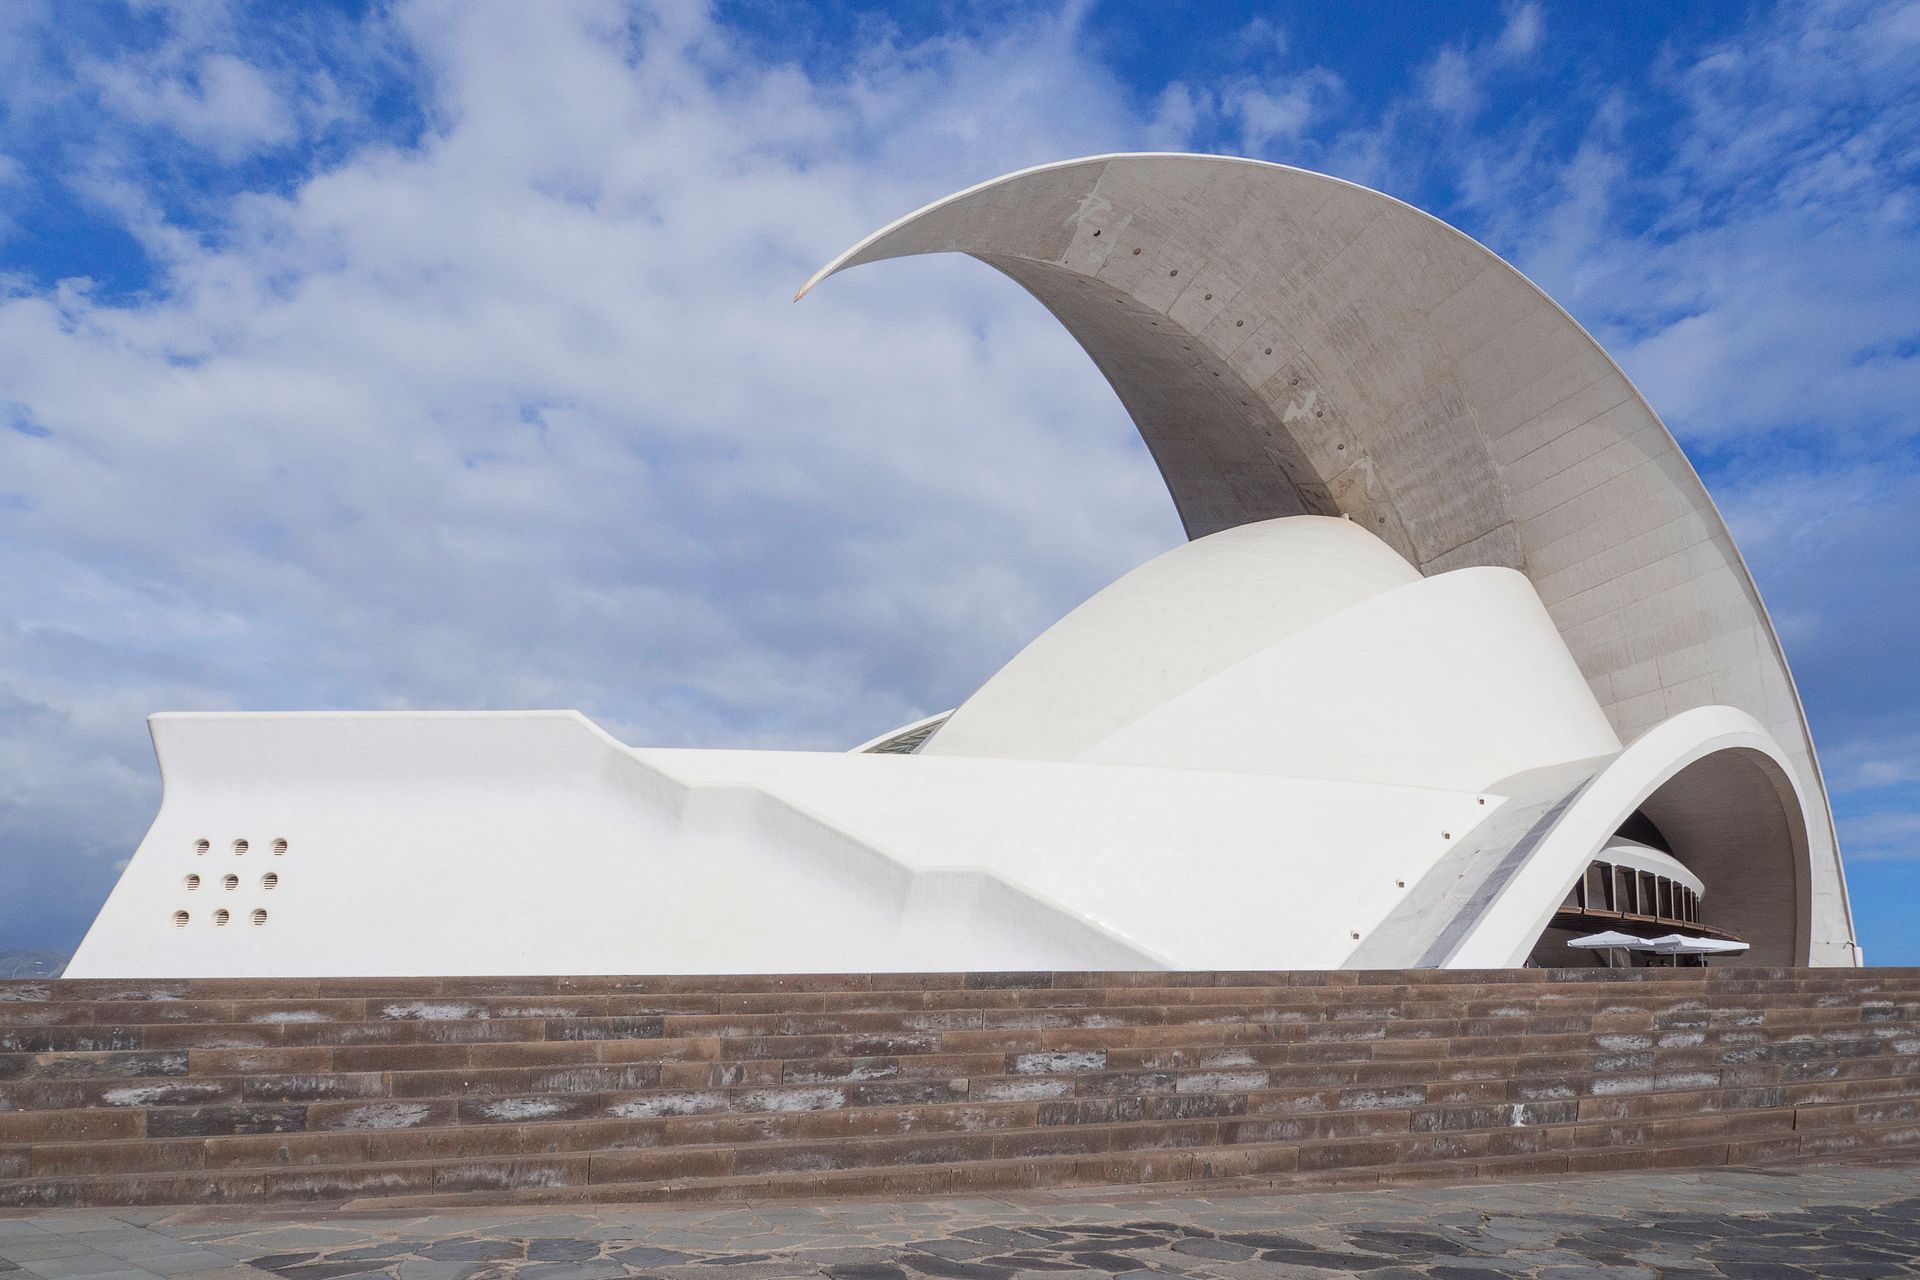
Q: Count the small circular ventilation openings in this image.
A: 9